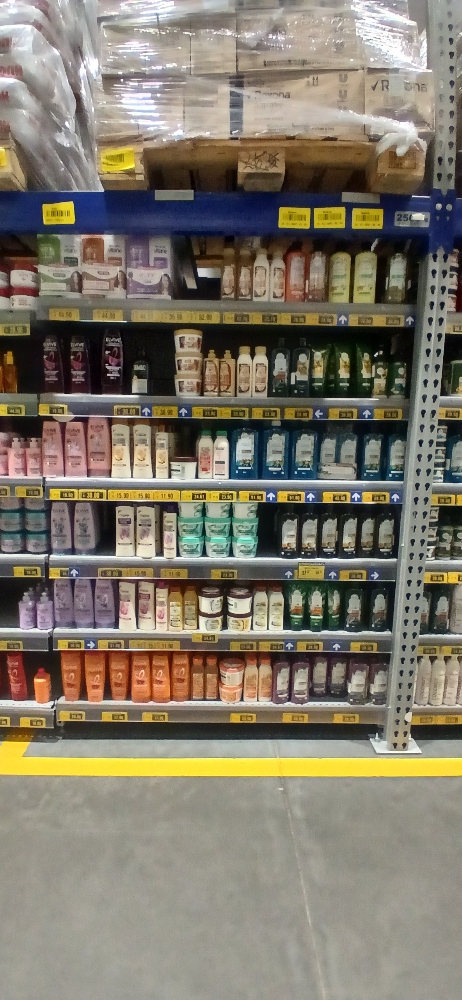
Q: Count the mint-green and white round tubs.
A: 9